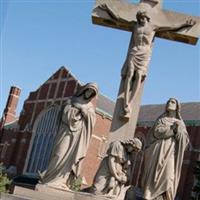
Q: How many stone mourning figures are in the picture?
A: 3